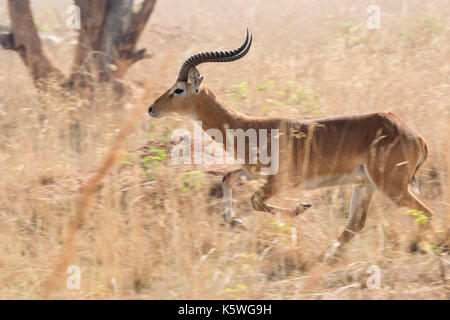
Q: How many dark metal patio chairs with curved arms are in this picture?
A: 0